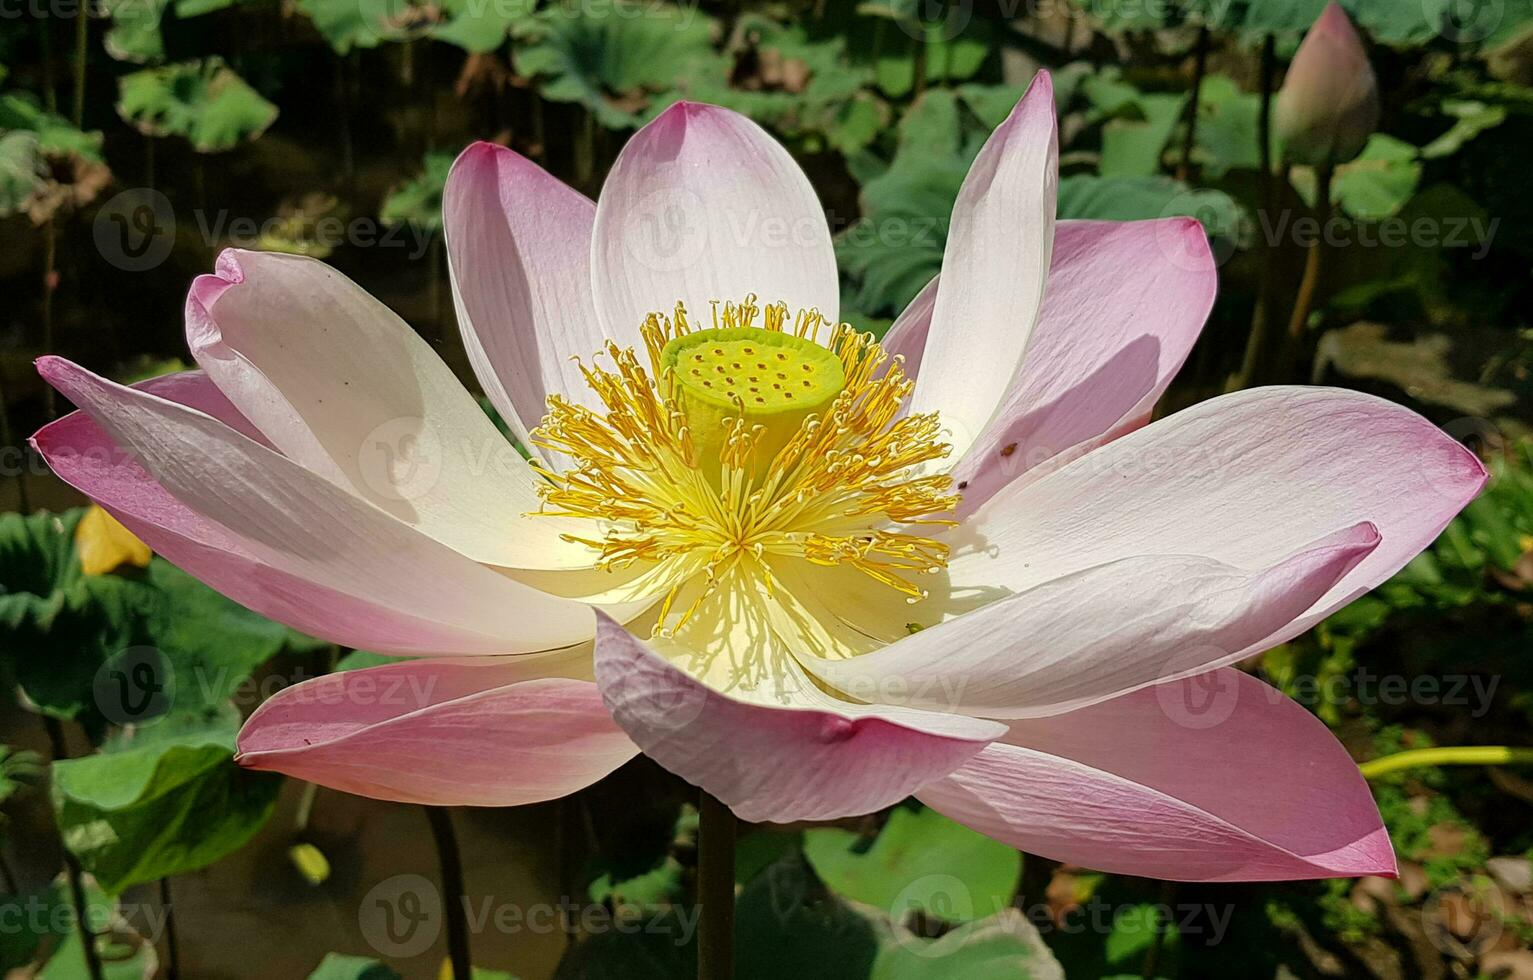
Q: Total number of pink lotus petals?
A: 12